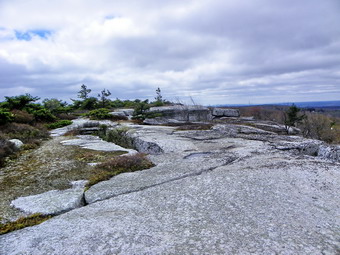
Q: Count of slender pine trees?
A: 3